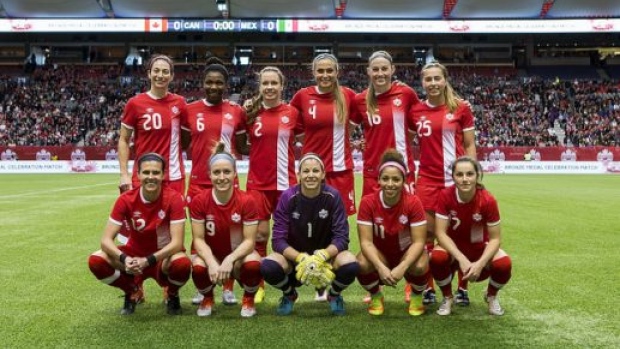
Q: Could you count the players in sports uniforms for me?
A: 11